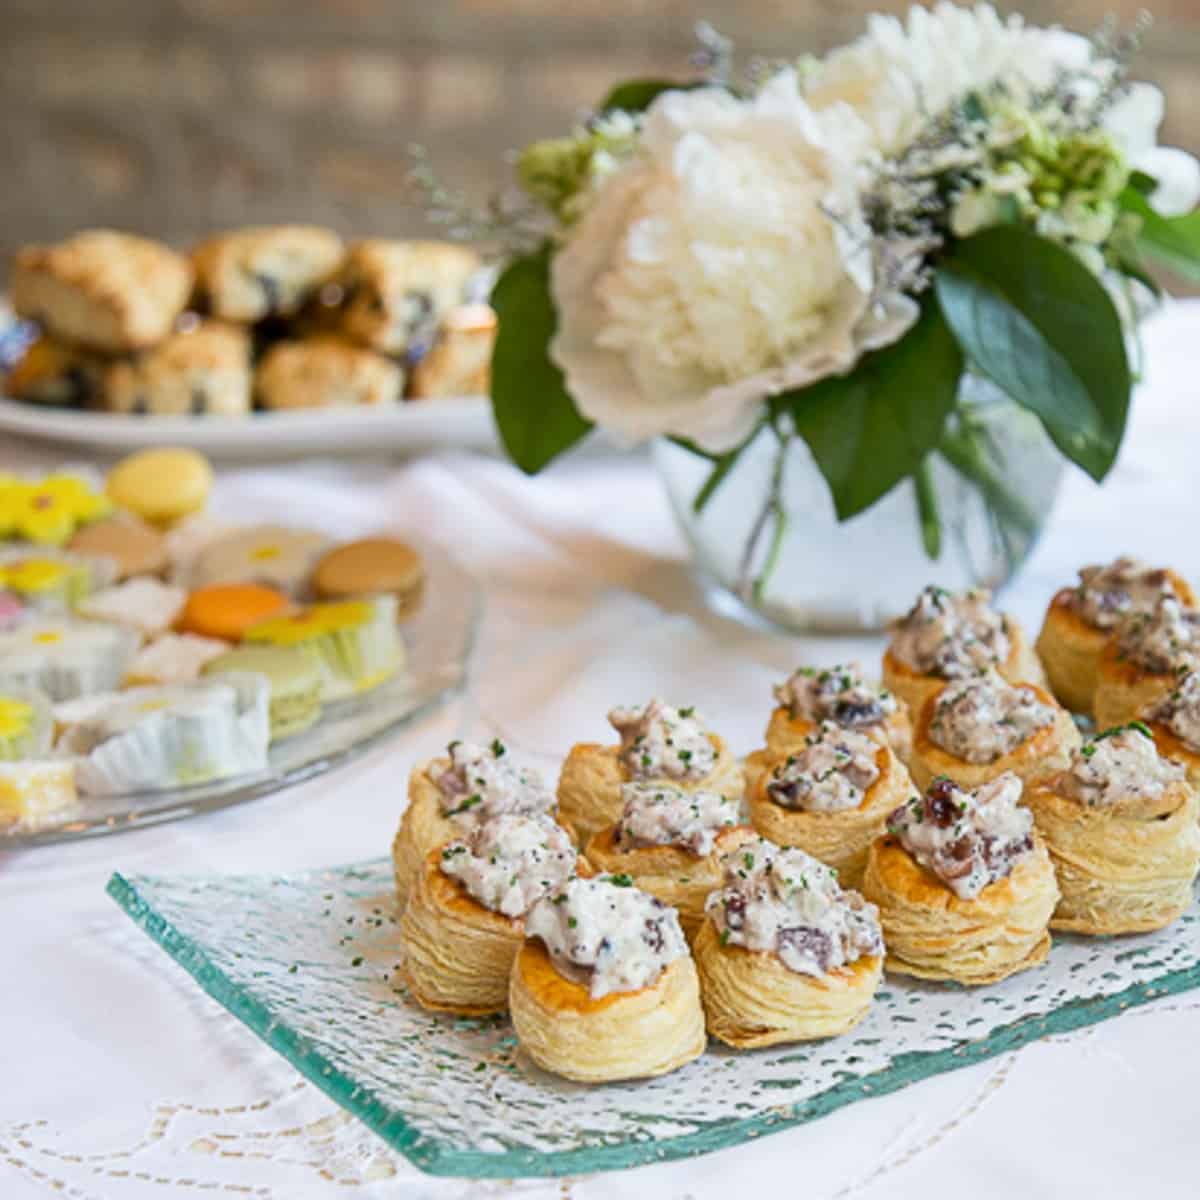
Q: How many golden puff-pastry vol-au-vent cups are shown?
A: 15